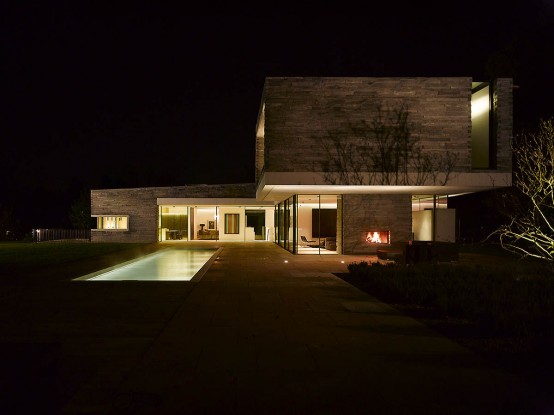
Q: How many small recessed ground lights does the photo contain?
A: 2